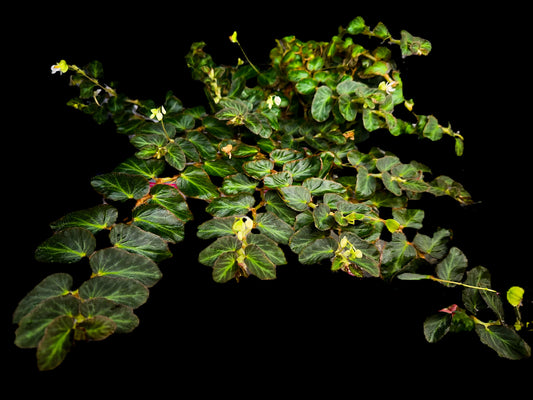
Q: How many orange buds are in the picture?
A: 2